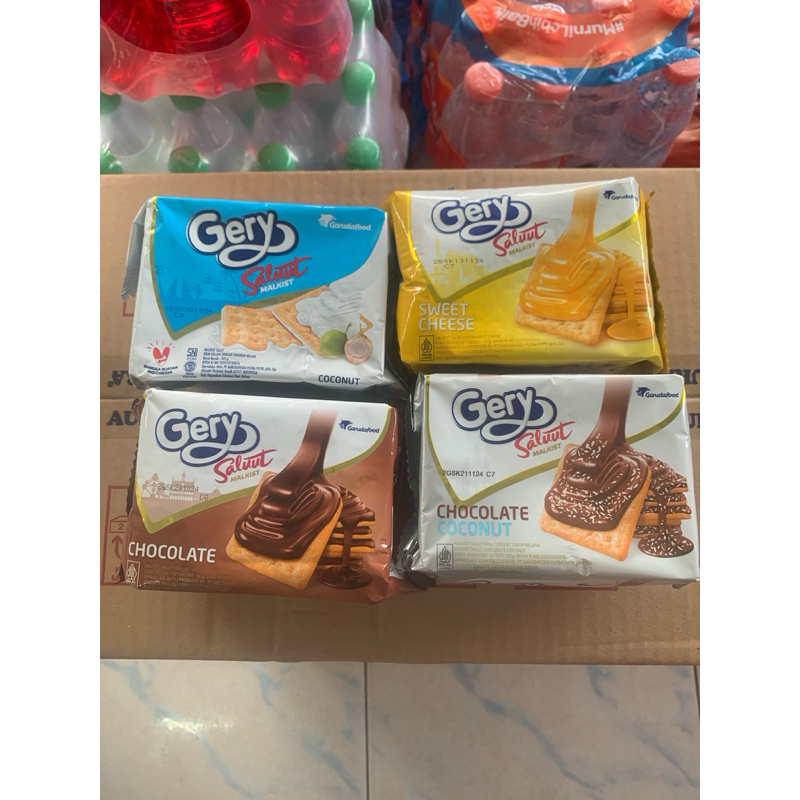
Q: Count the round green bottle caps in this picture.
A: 9